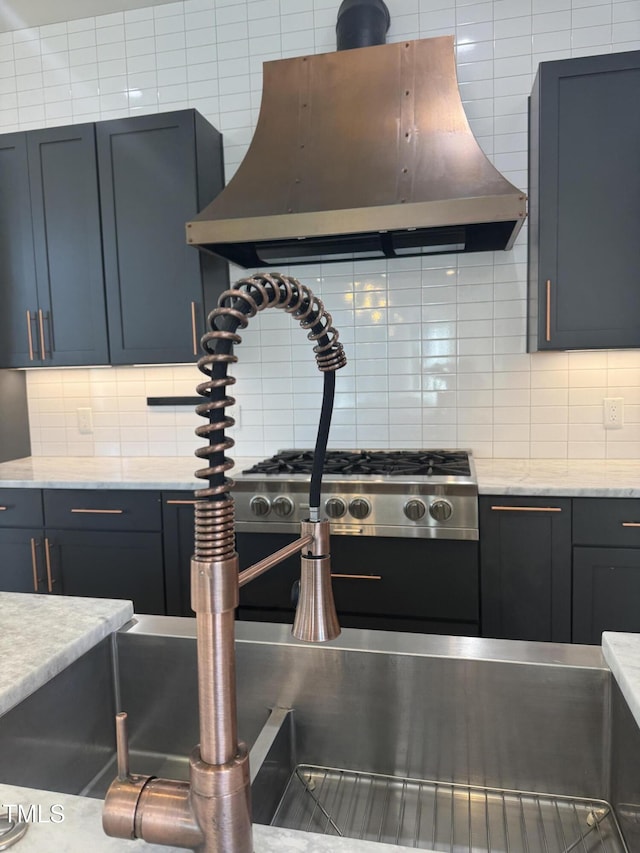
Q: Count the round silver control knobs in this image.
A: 6